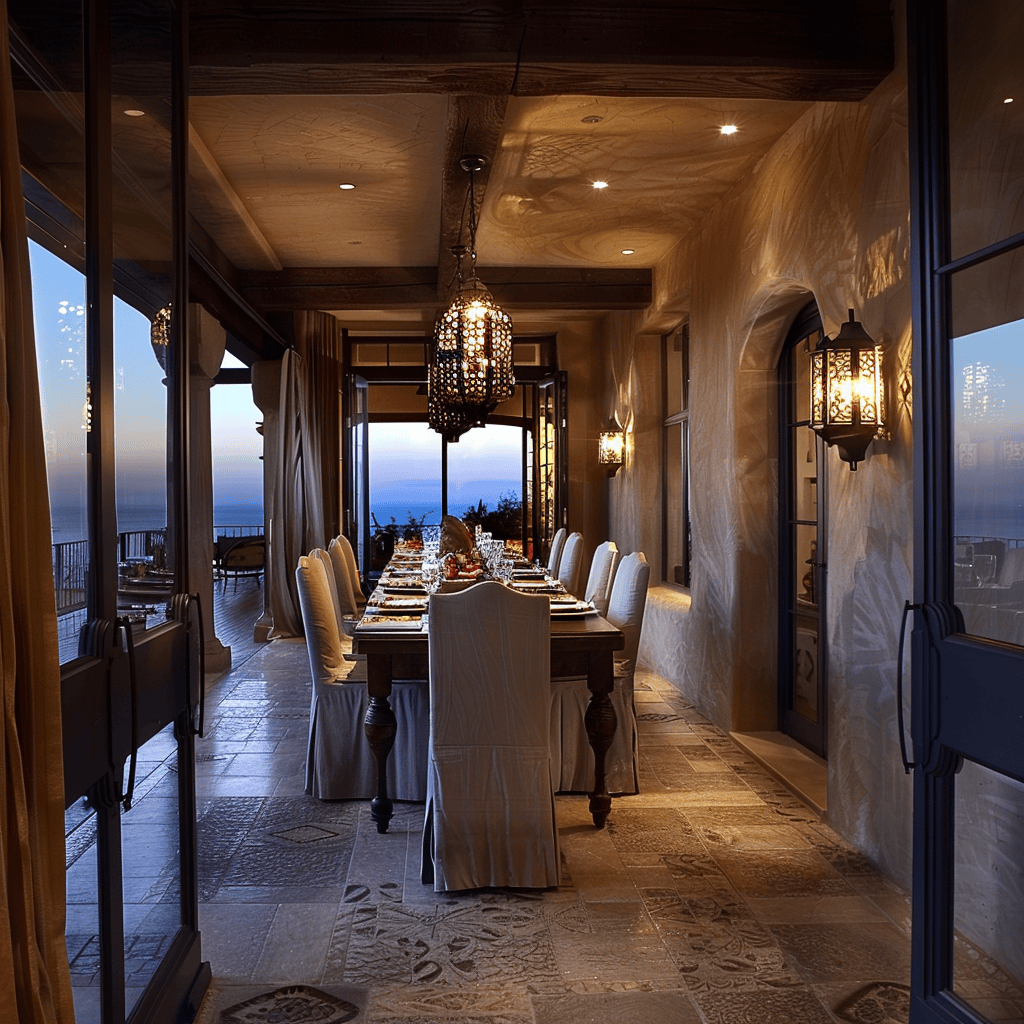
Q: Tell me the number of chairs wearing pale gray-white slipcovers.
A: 9